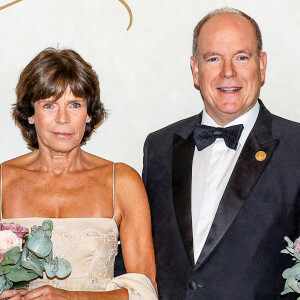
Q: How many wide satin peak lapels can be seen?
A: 2